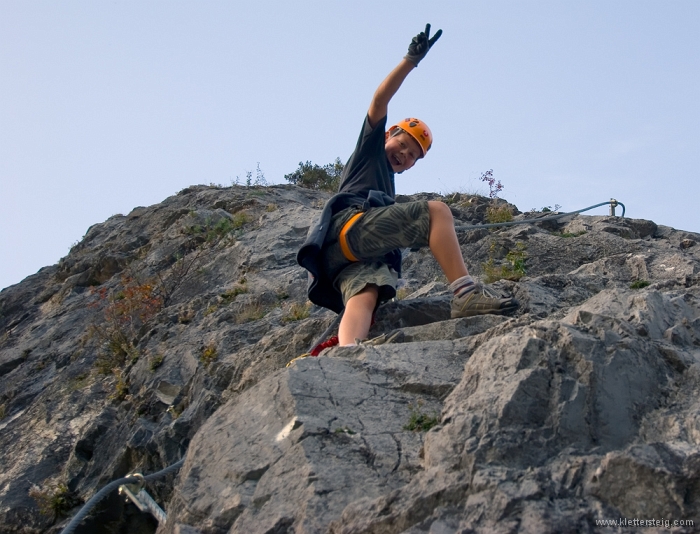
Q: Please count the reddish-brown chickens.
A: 0